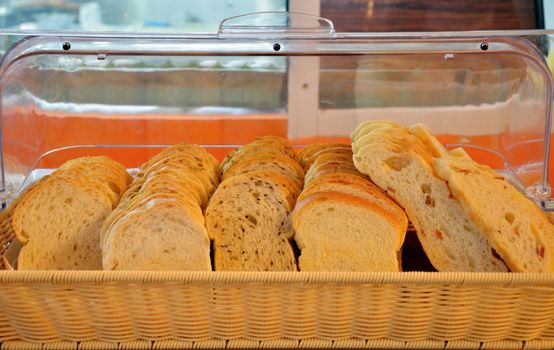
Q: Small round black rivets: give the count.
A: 3